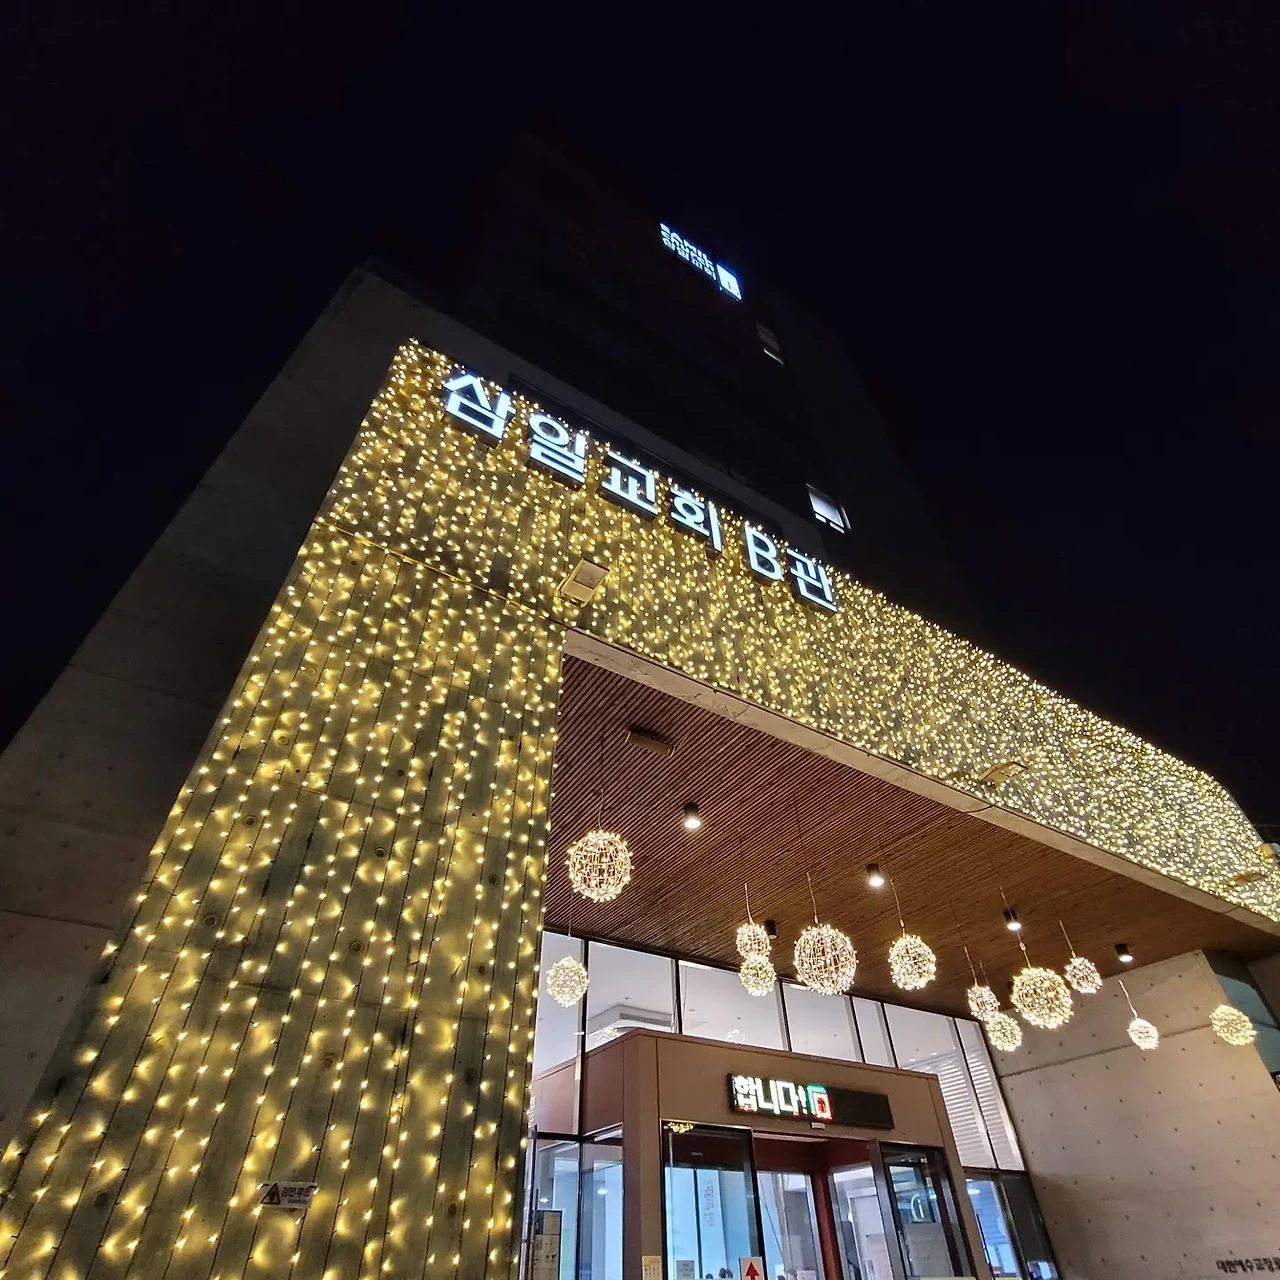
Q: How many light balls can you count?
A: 12